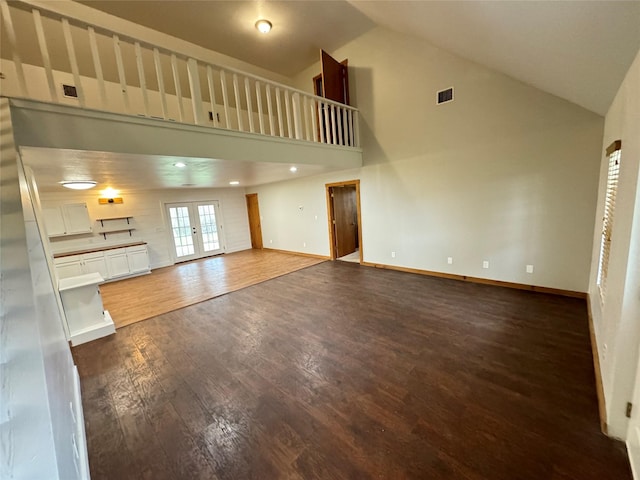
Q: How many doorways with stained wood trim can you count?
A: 3